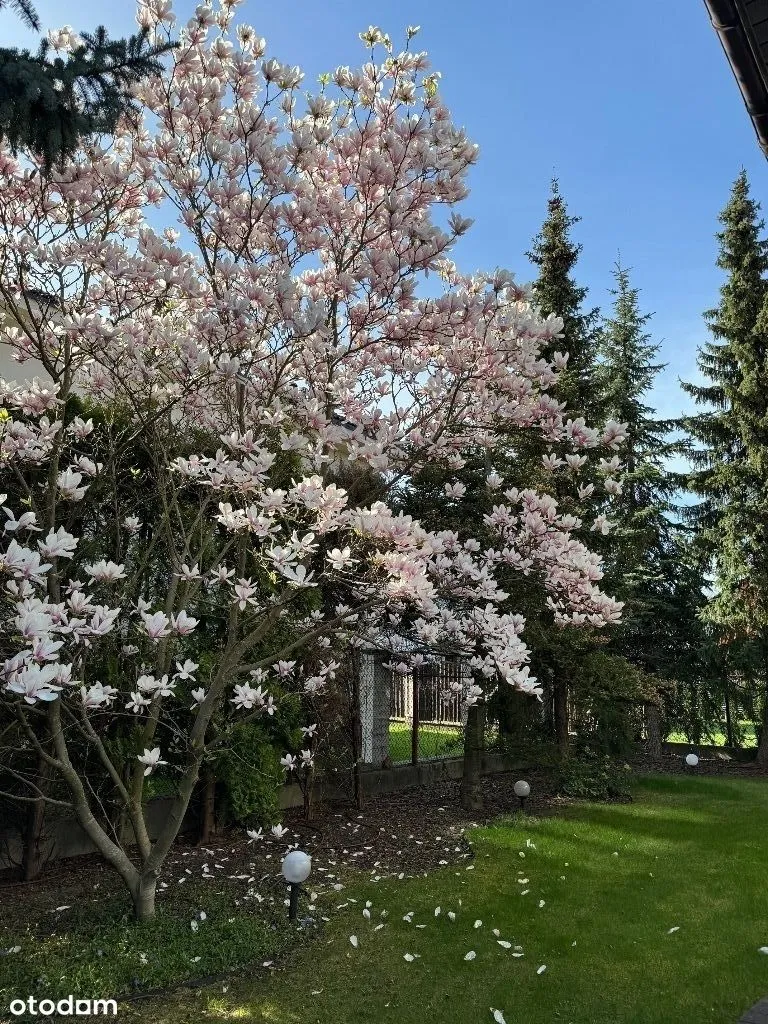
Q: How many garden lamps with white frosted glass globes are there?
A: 3